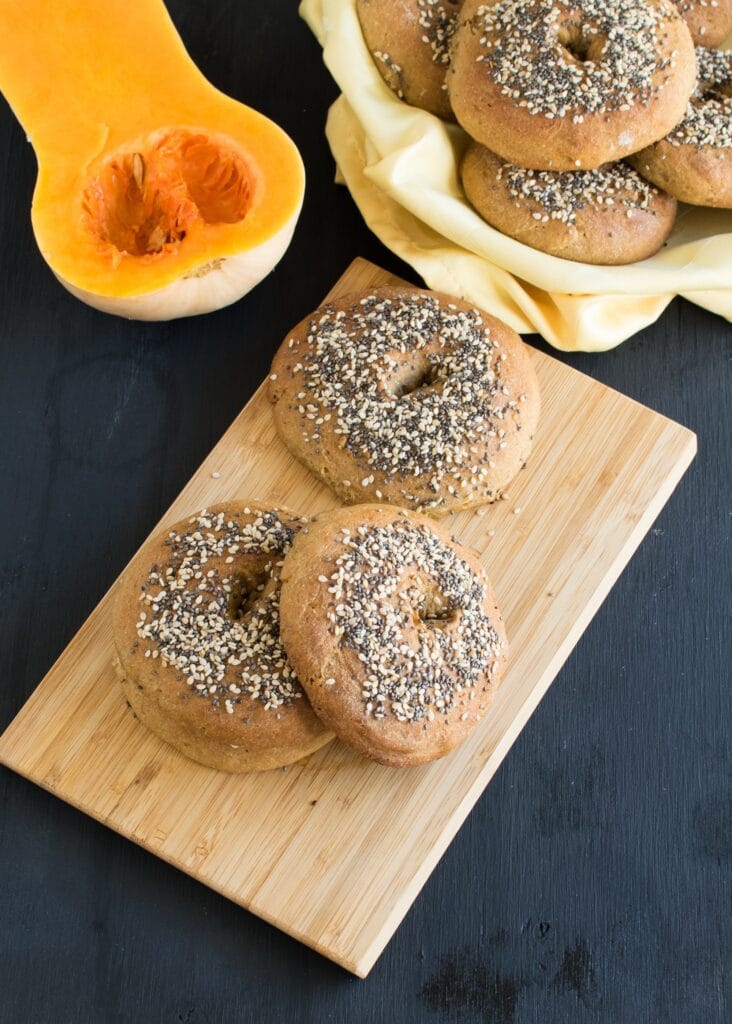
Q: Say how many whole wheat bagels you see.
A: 8